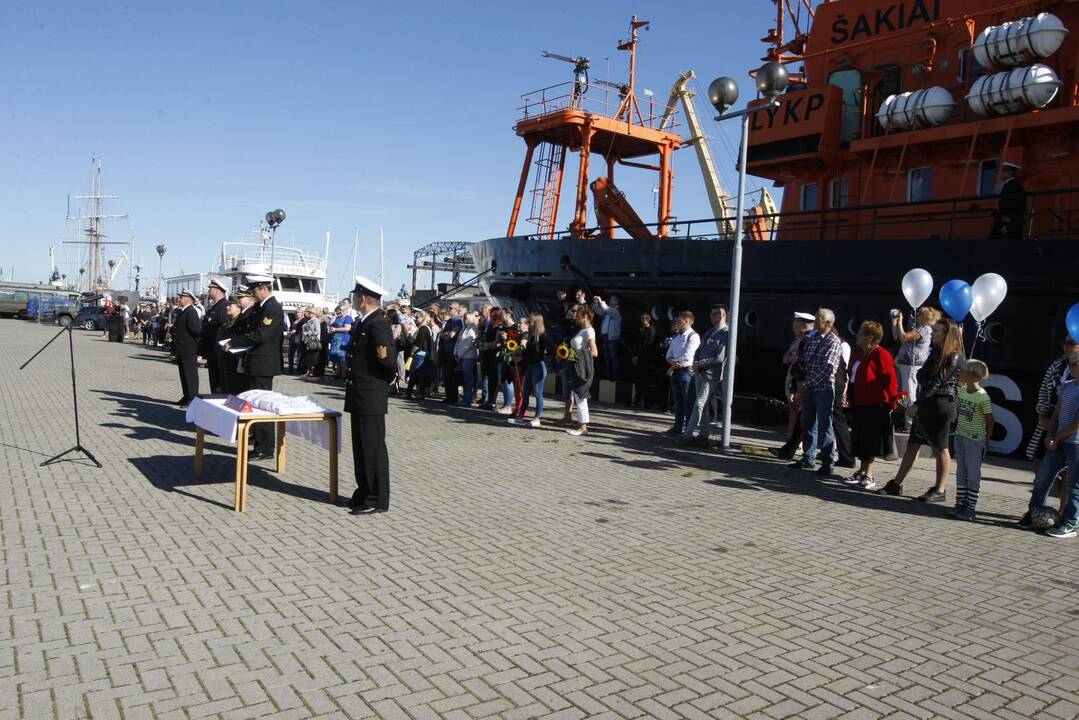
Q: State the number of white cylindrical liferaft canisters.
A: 3